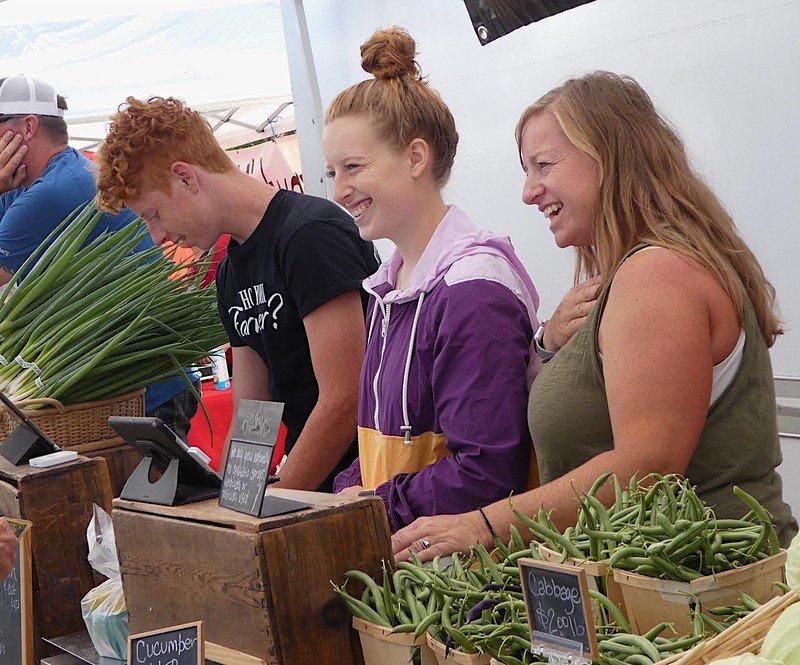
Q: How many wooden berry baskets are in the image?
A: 5